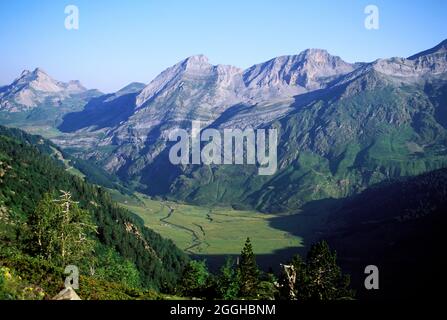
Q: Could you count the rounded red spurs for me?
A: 0